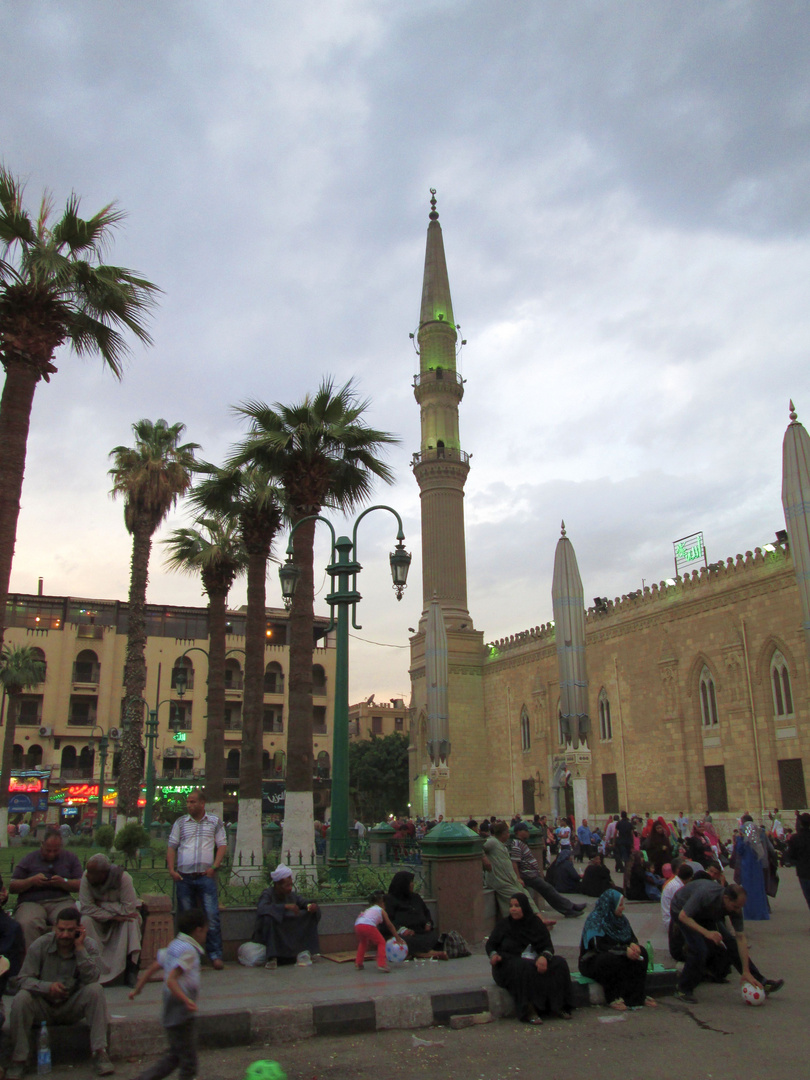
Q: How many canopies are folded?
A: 3